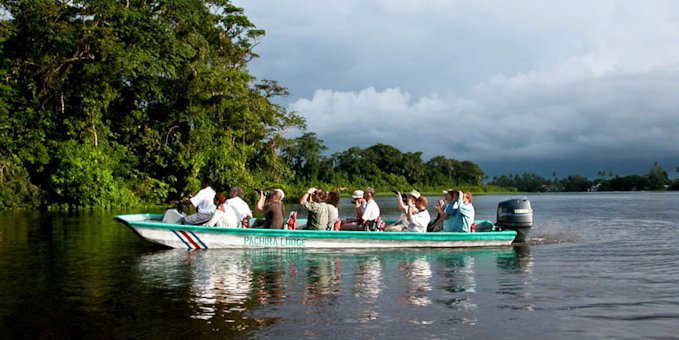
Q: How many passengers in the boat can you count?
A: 12